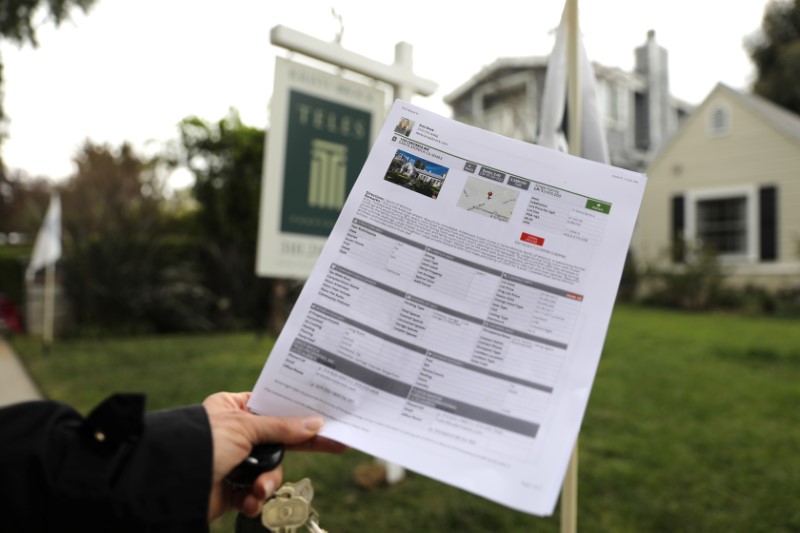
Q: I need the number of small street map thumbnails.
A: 1